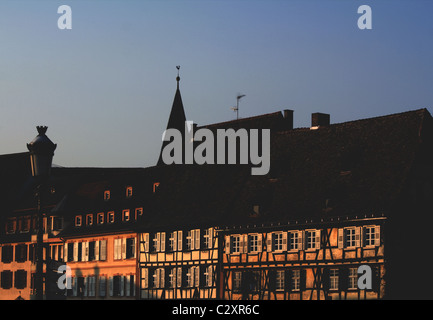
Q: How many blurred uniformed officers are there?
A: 0